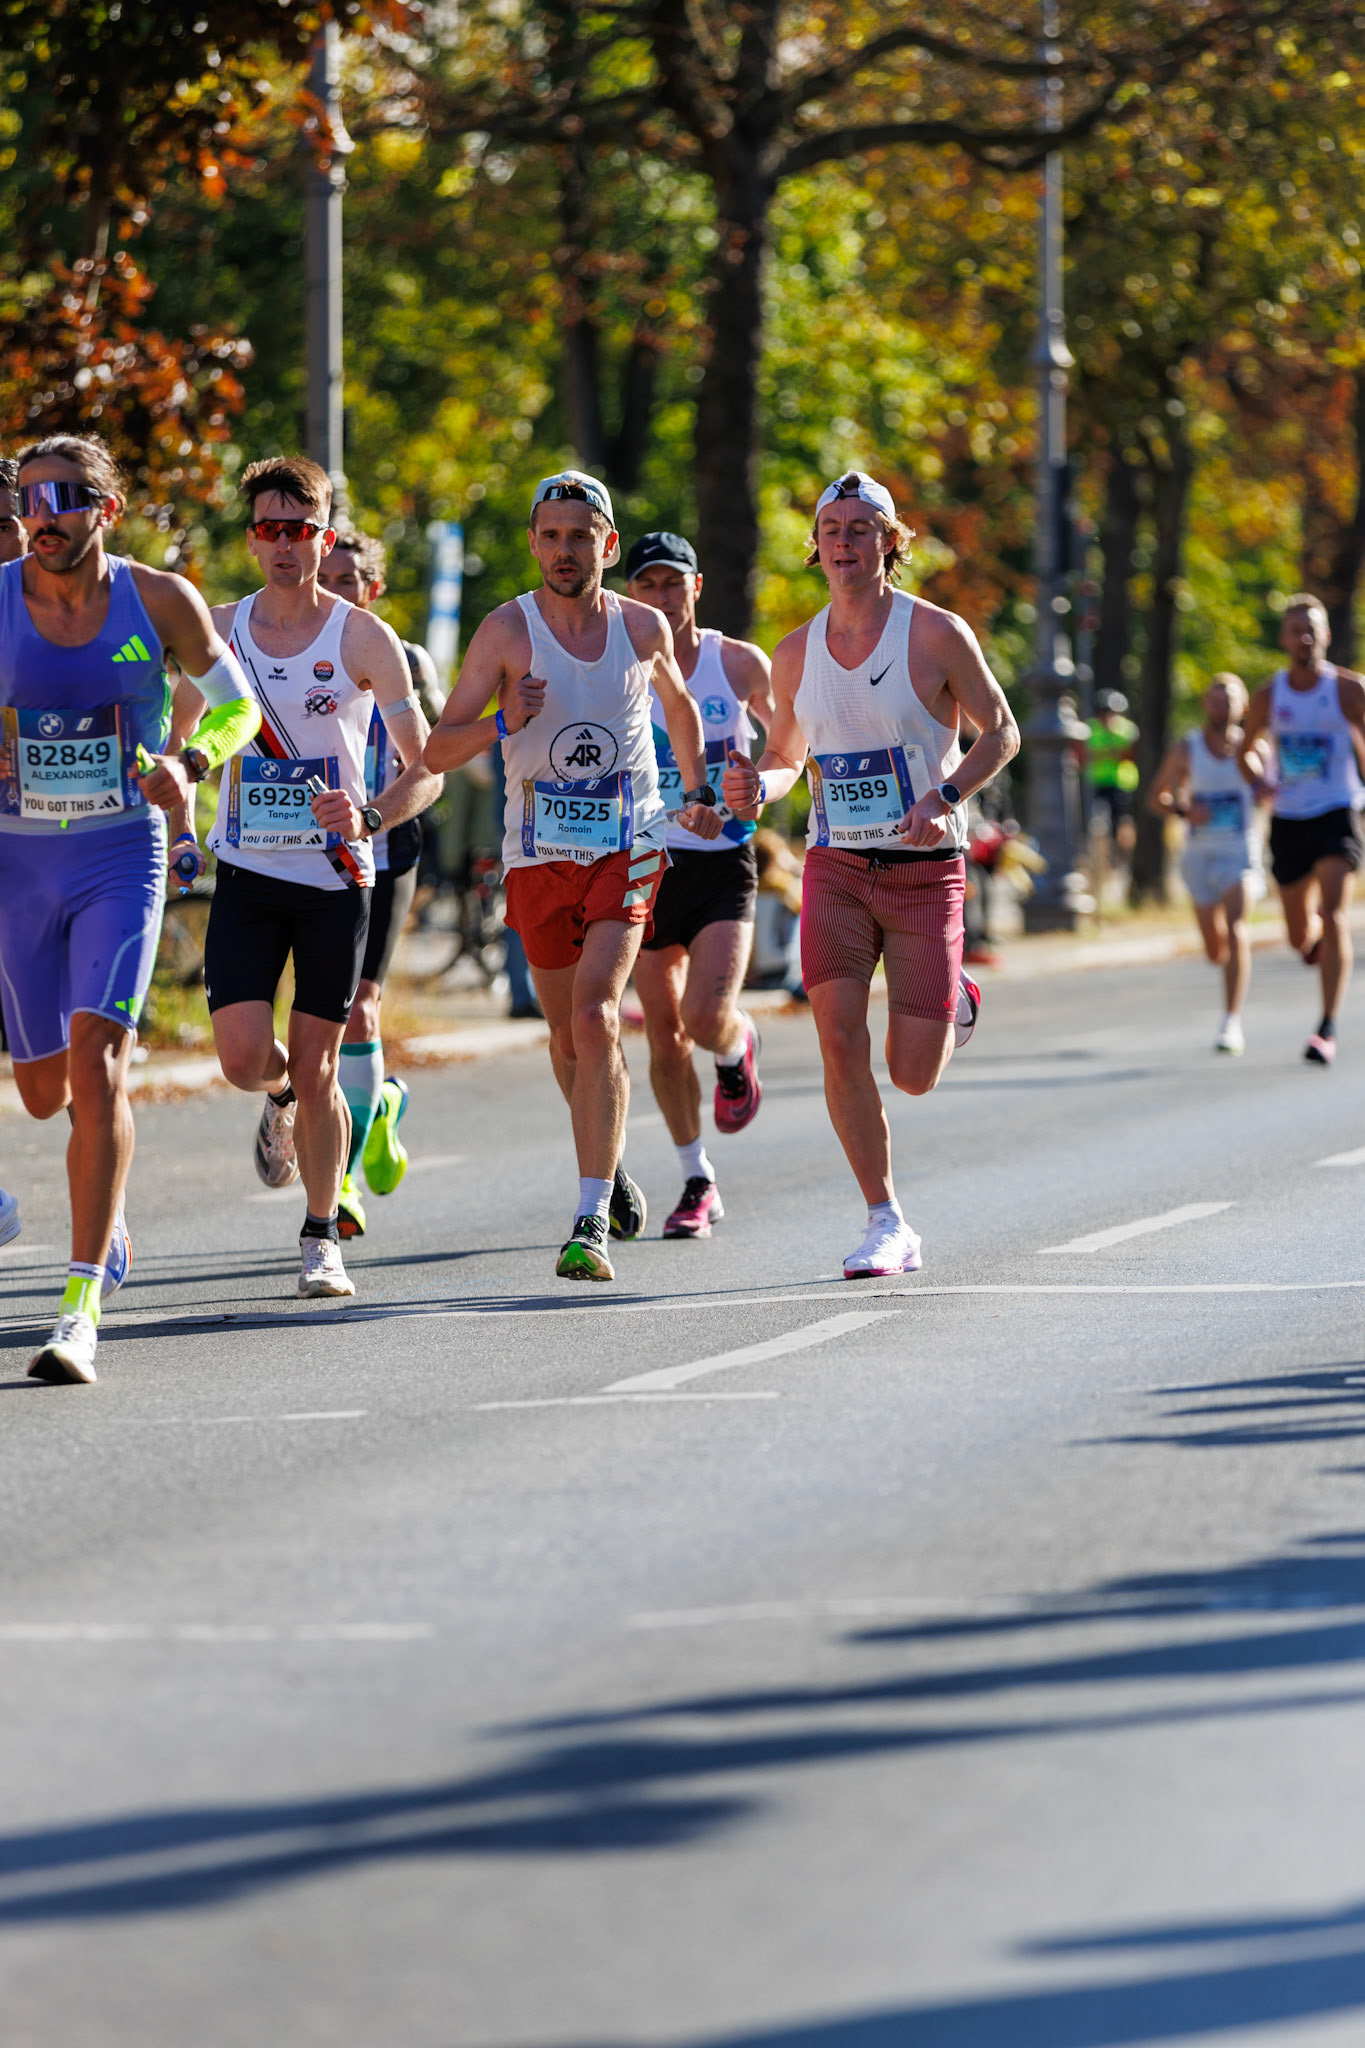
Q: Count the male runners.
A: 9